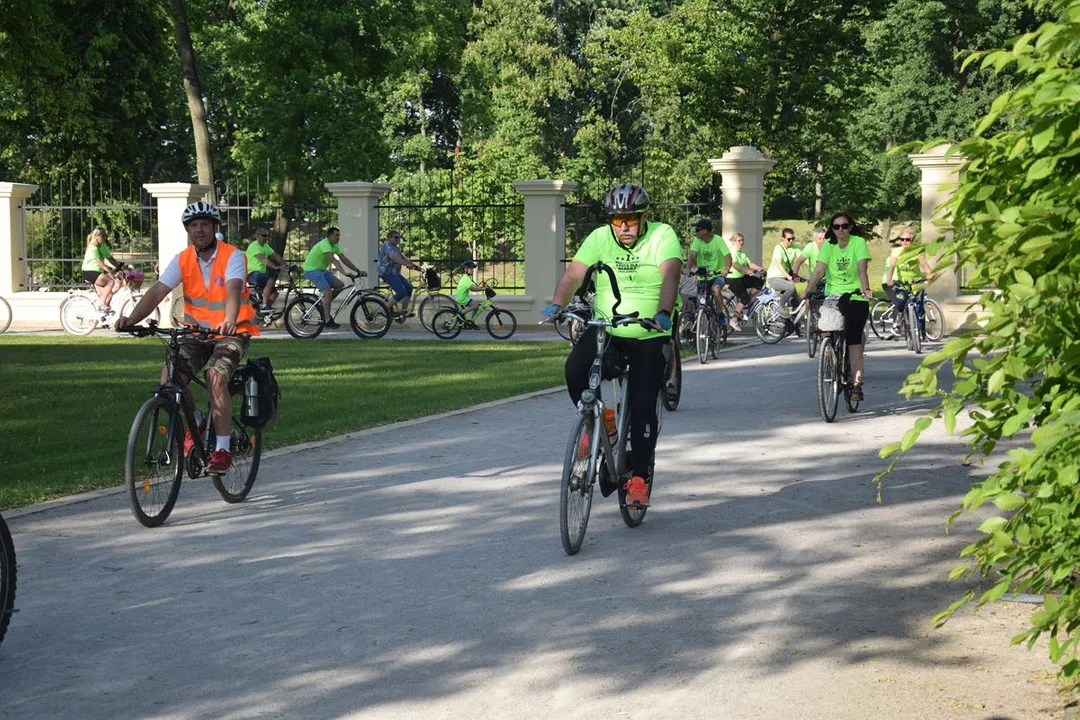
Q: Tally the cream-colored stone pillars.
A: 6